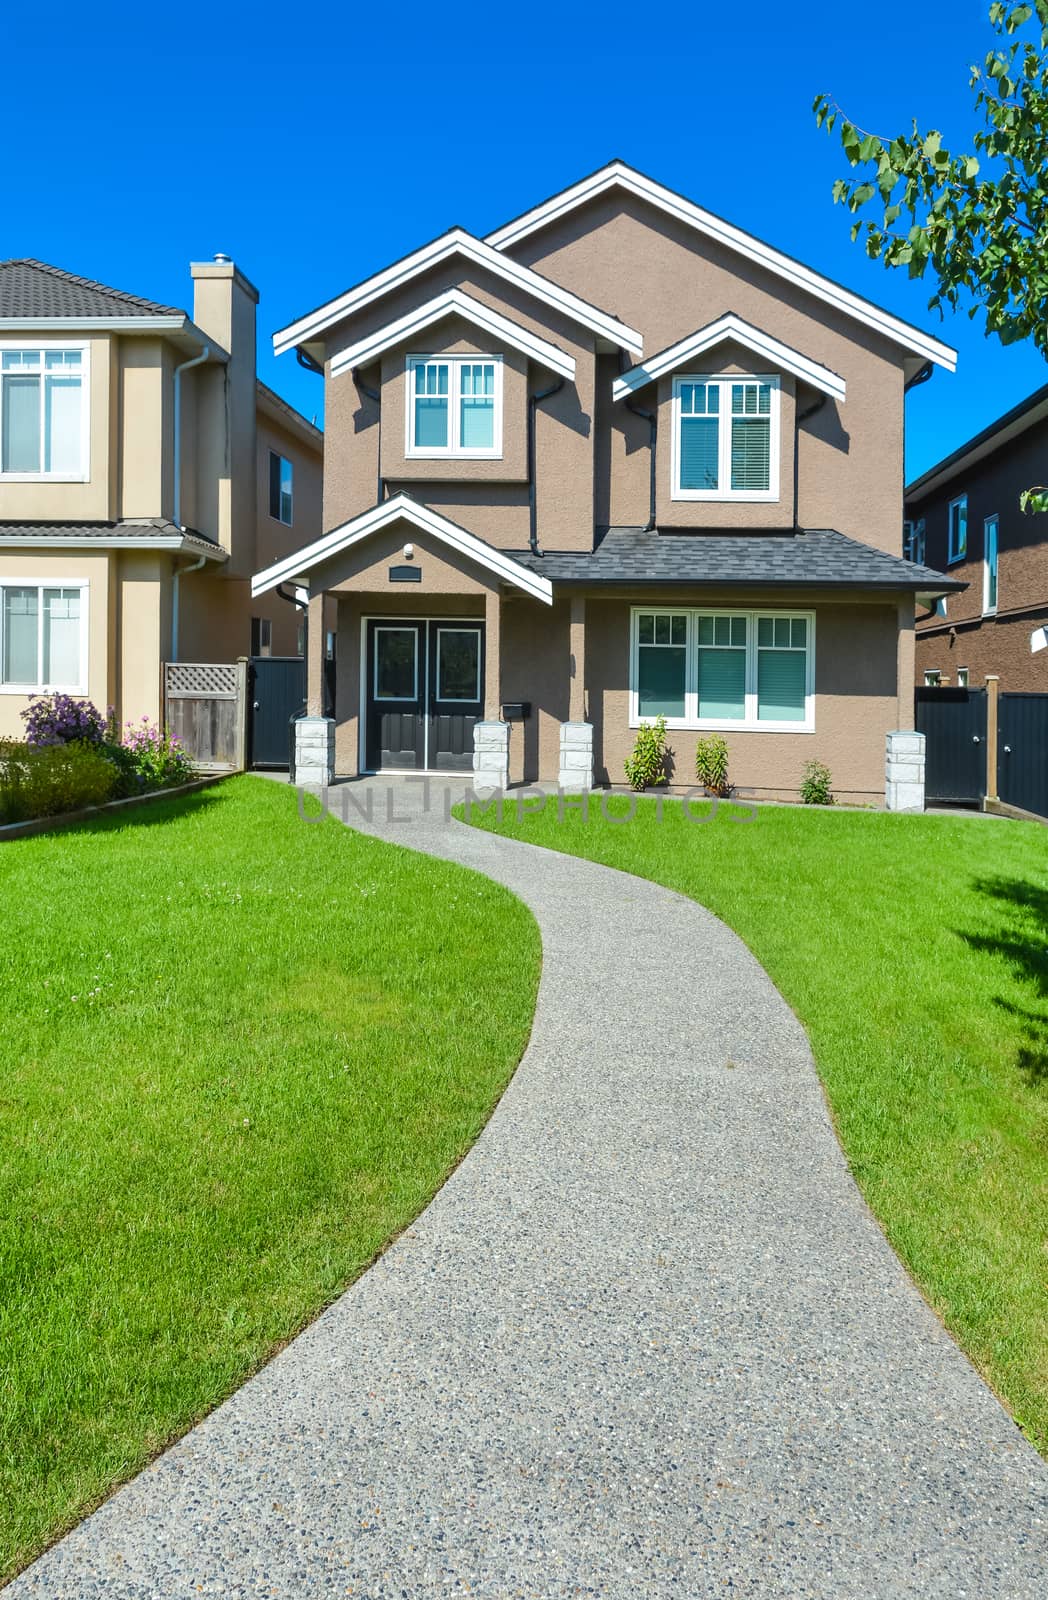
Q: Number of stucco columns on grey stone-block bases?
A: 4